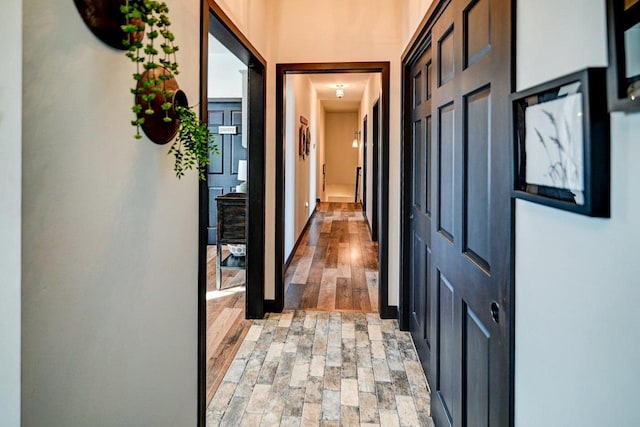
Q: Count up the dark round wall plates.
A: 2